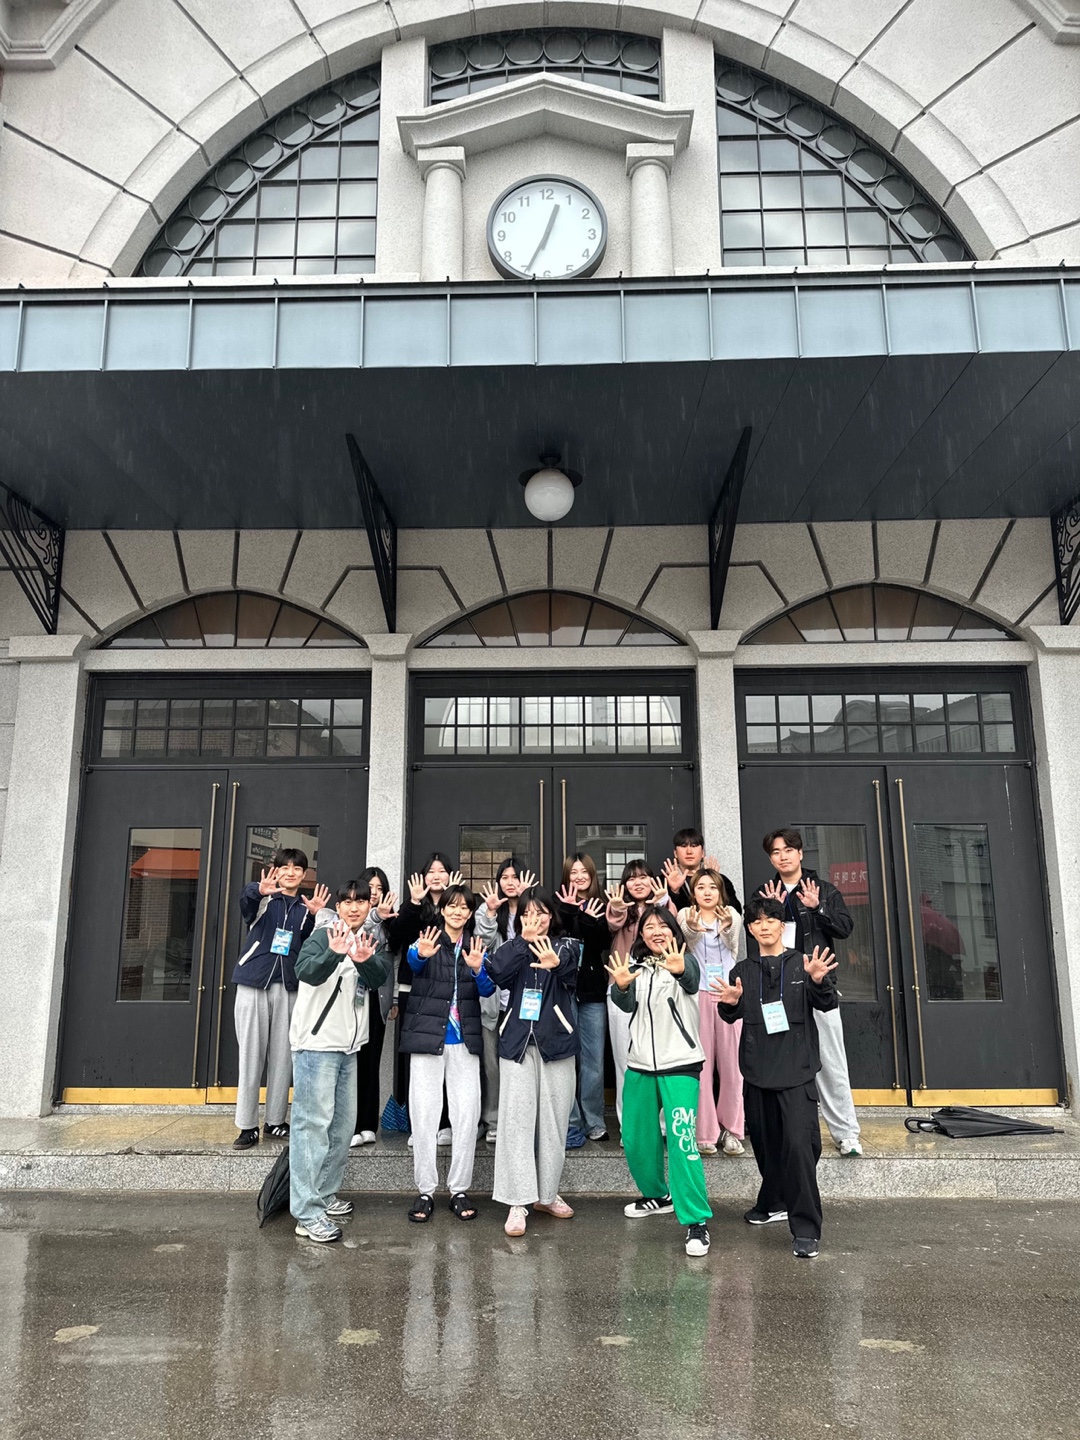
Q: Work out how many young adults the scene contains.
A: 14